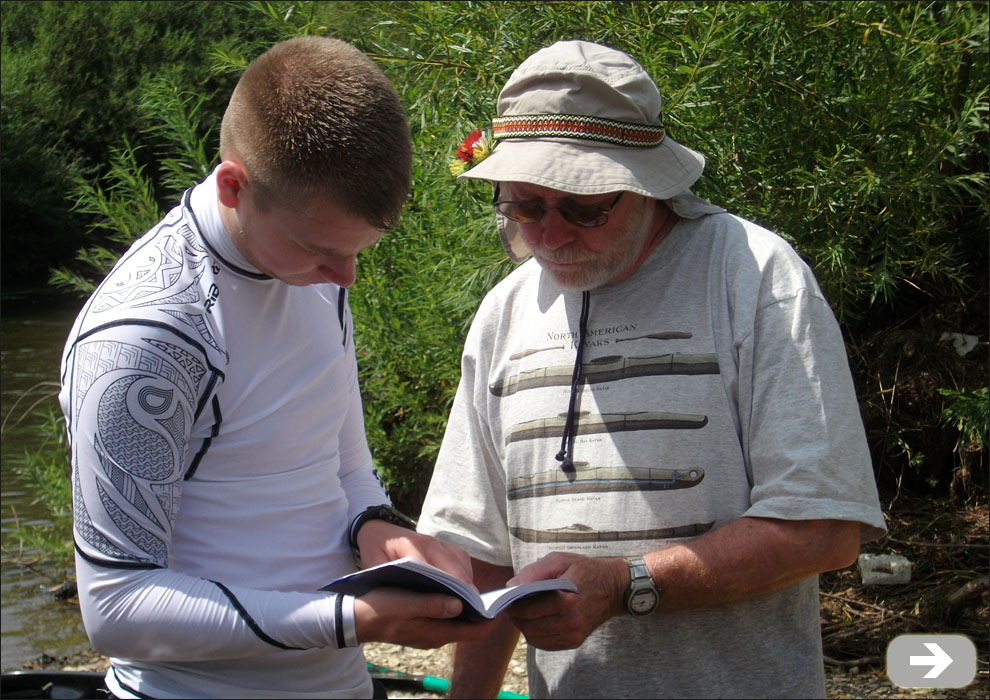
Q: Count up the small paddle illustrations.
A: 2